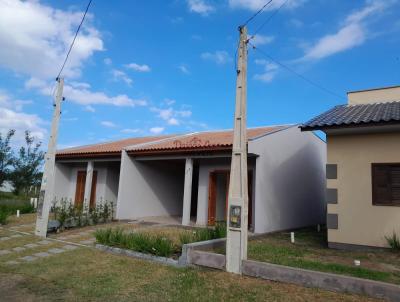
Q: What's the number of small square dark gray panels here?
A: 3